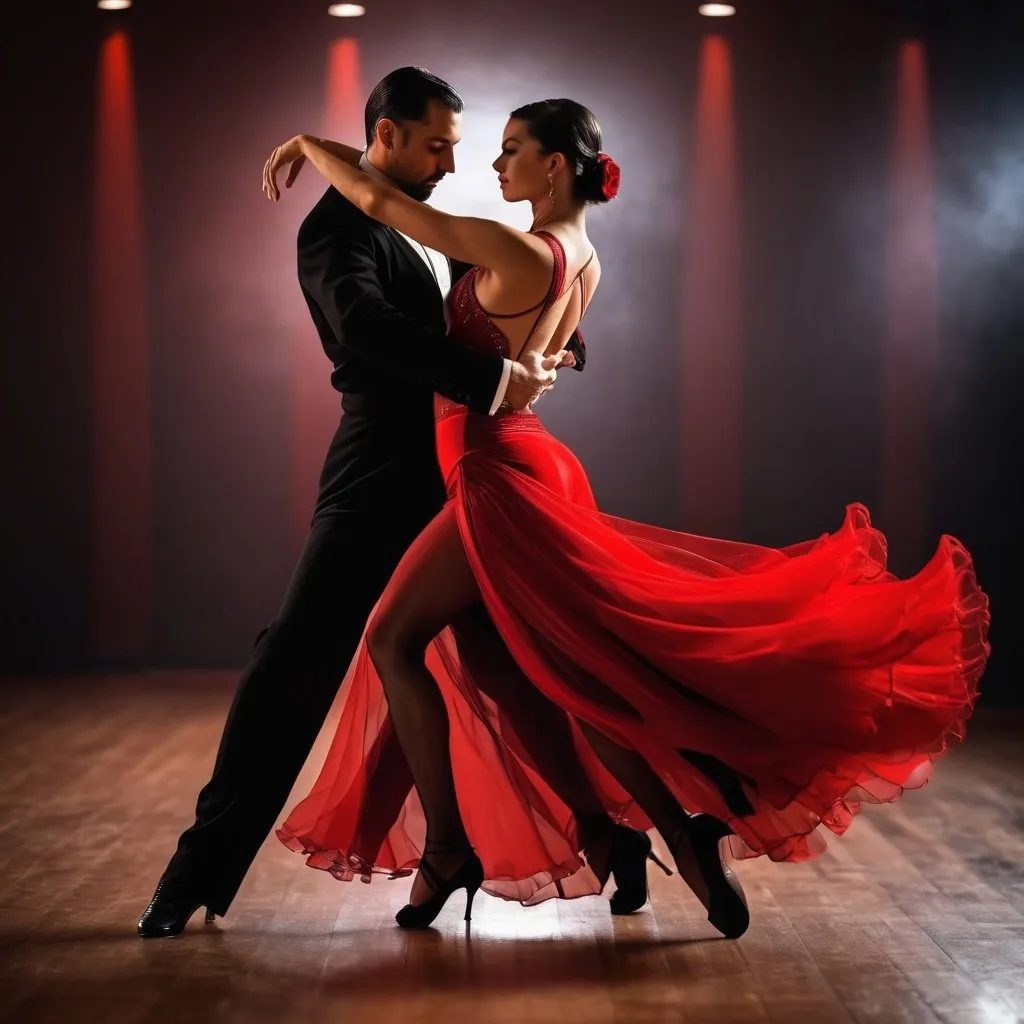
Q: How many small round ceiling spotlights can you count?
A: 3